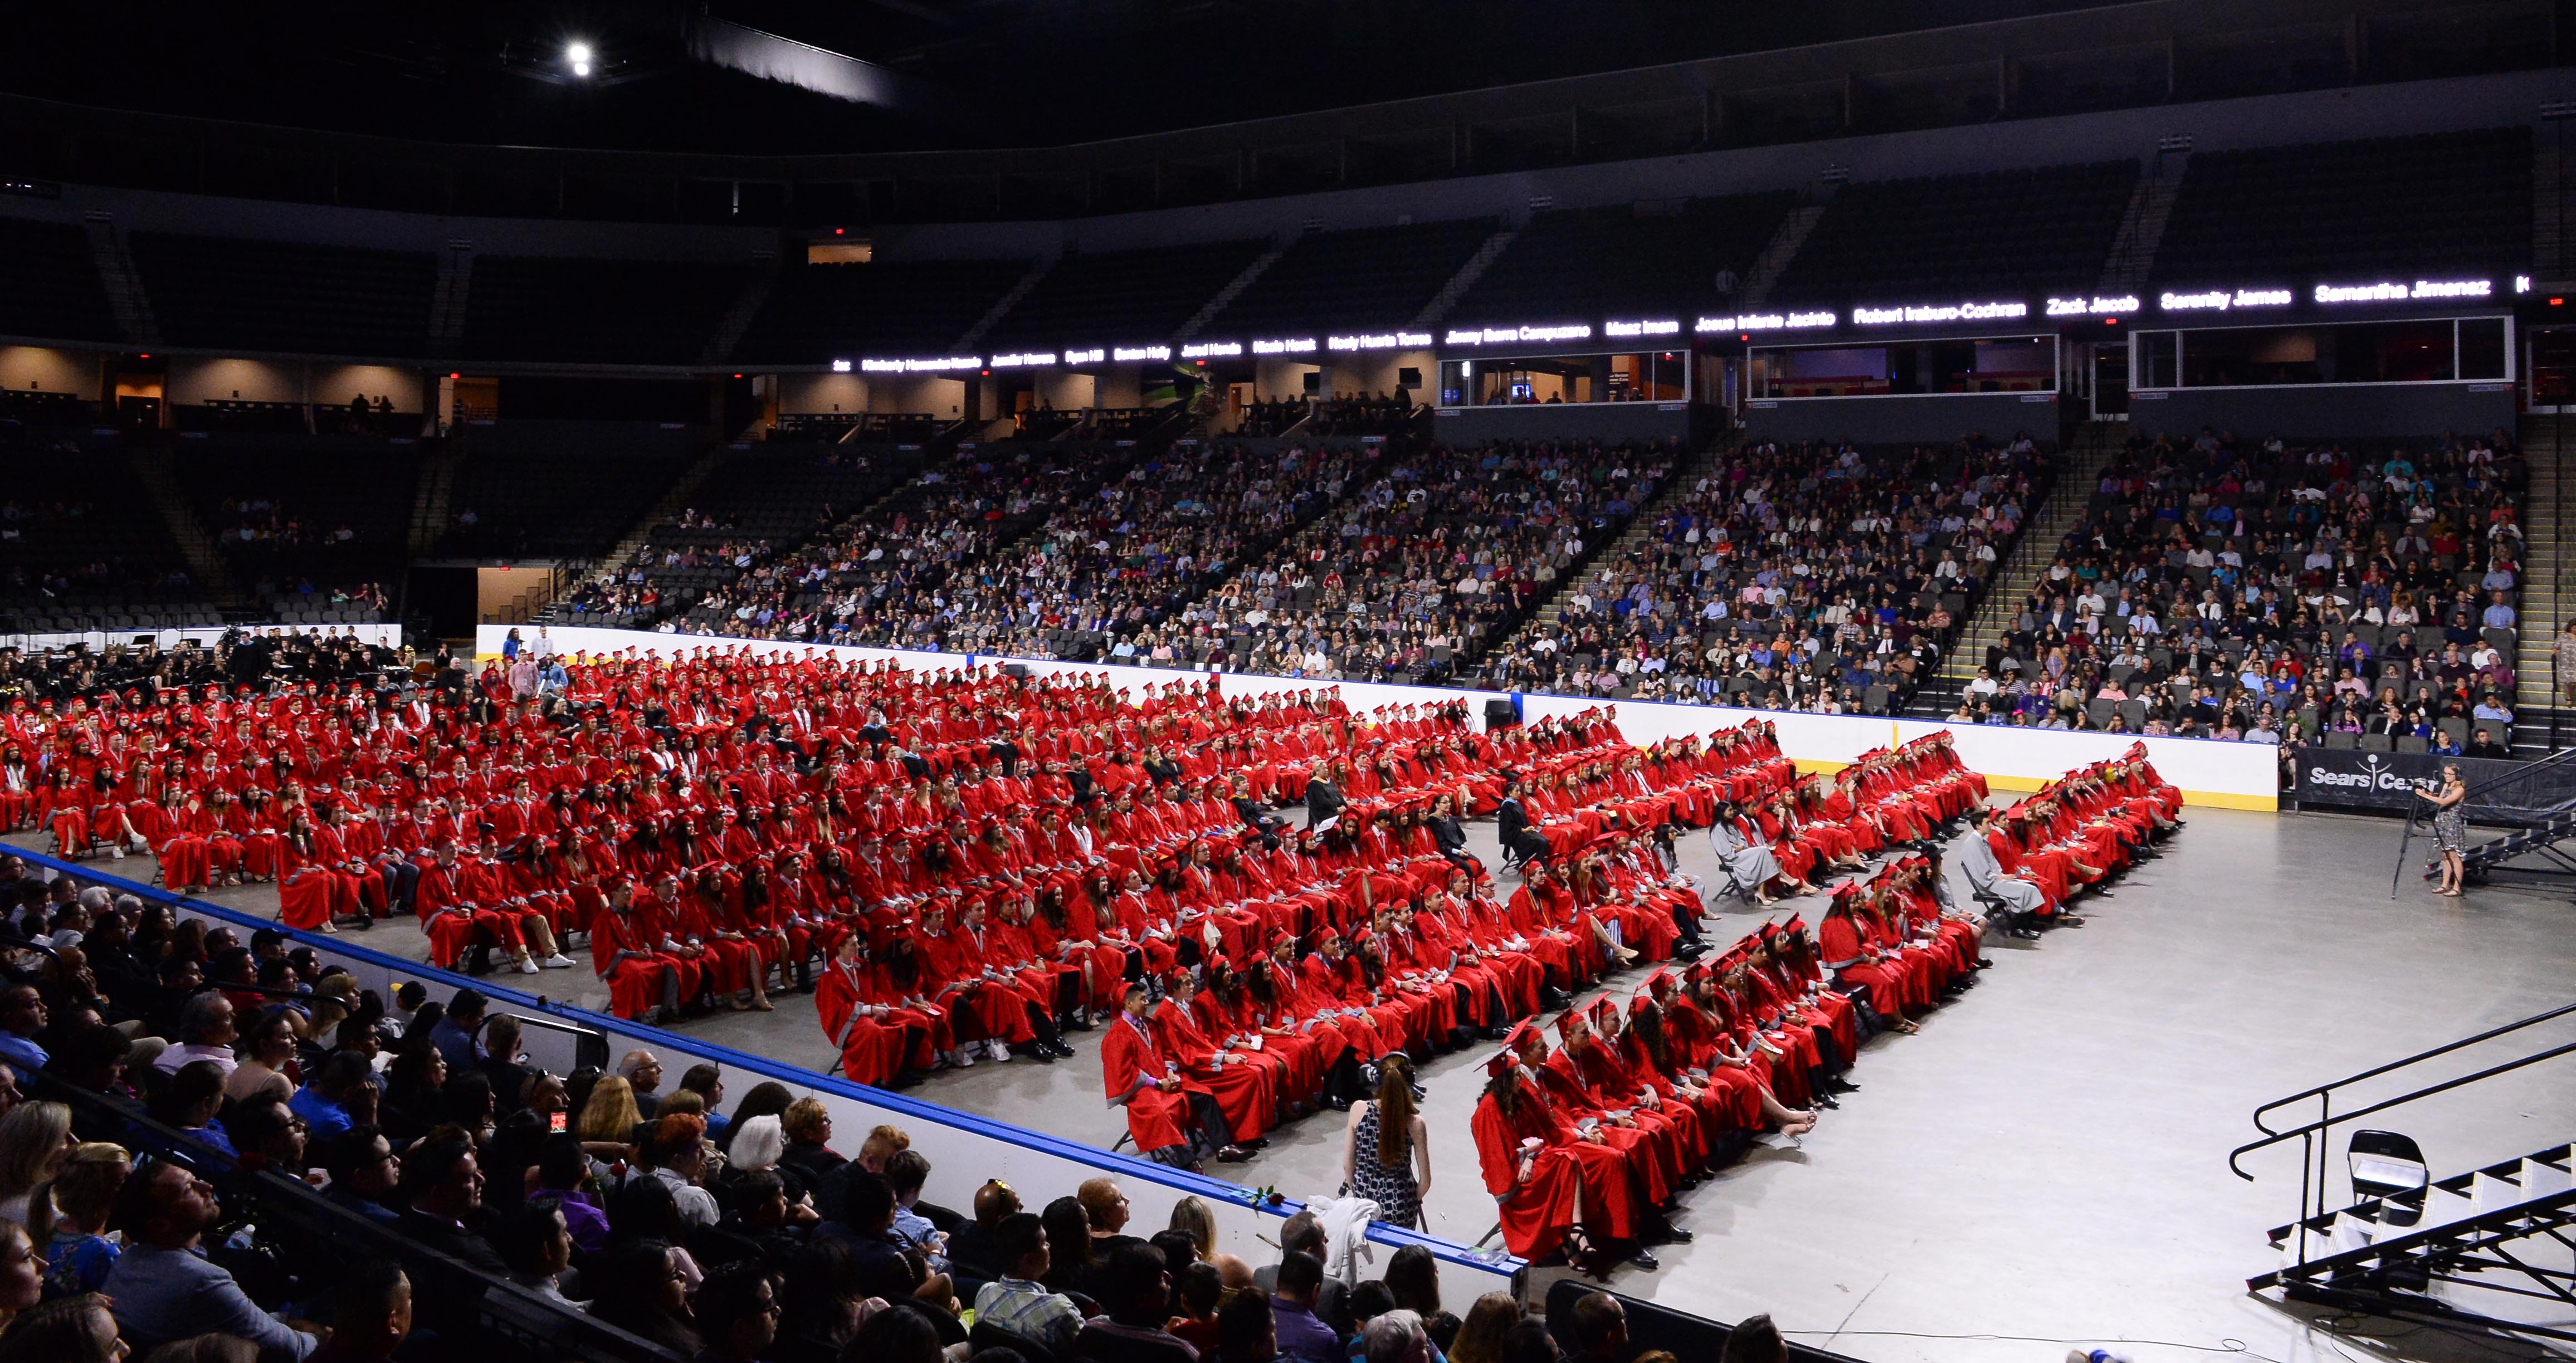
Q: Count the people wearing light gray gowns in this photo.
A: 4